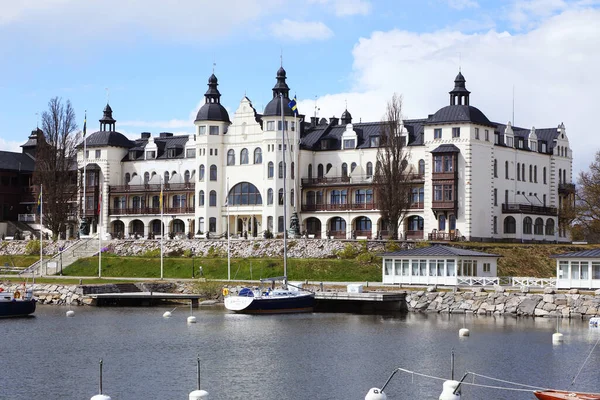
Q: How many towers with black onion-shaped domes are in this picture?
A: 4